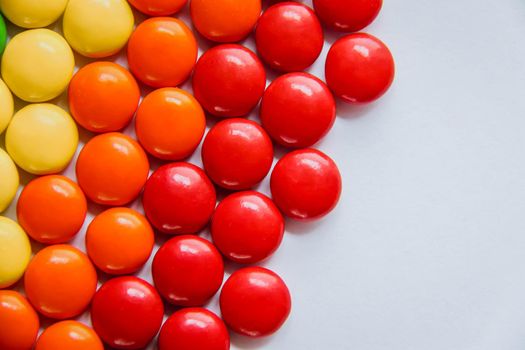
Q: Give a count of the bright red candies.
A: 13